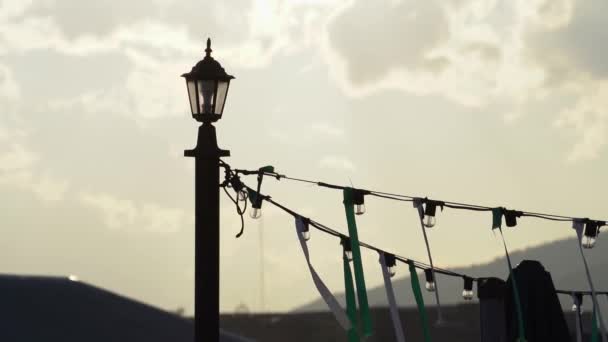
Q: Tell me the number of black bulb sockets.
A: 12